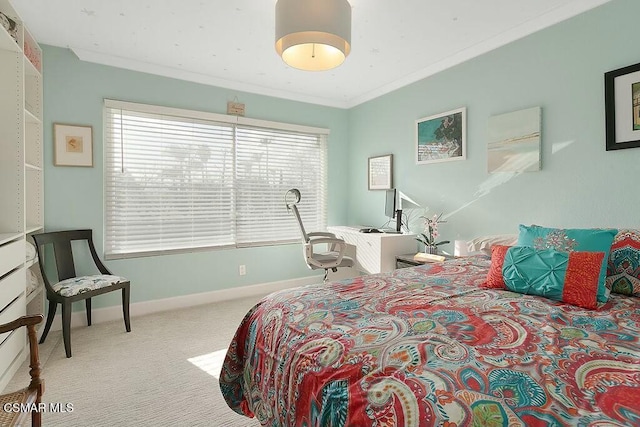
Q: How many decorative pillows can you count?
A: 3